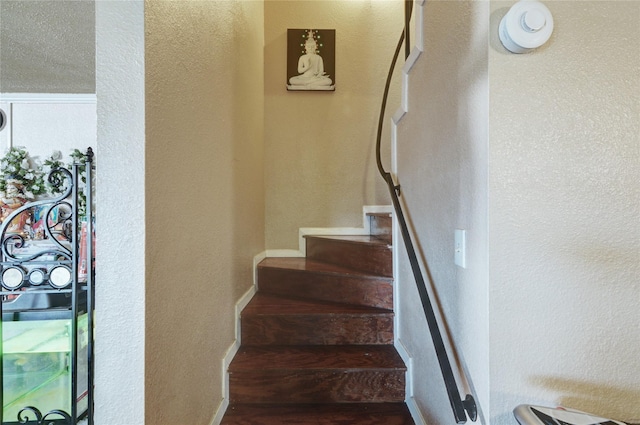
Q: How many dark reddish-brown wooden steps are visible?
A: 6